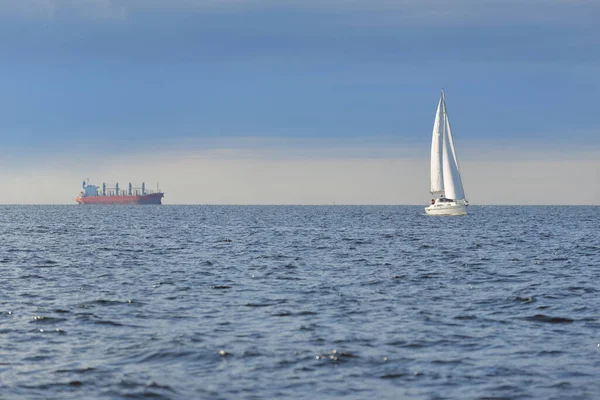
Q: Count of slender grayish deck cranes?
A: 4